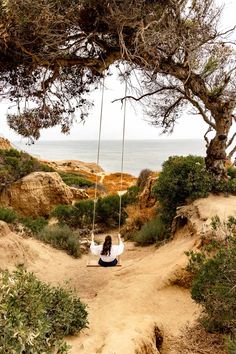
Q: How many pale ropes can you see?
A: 2